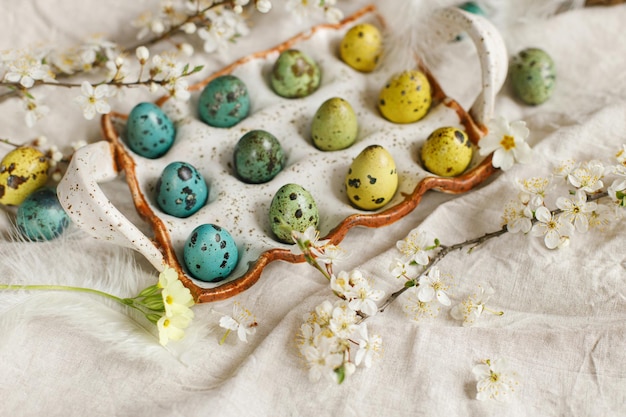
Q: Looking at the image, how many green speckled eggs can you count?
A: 5